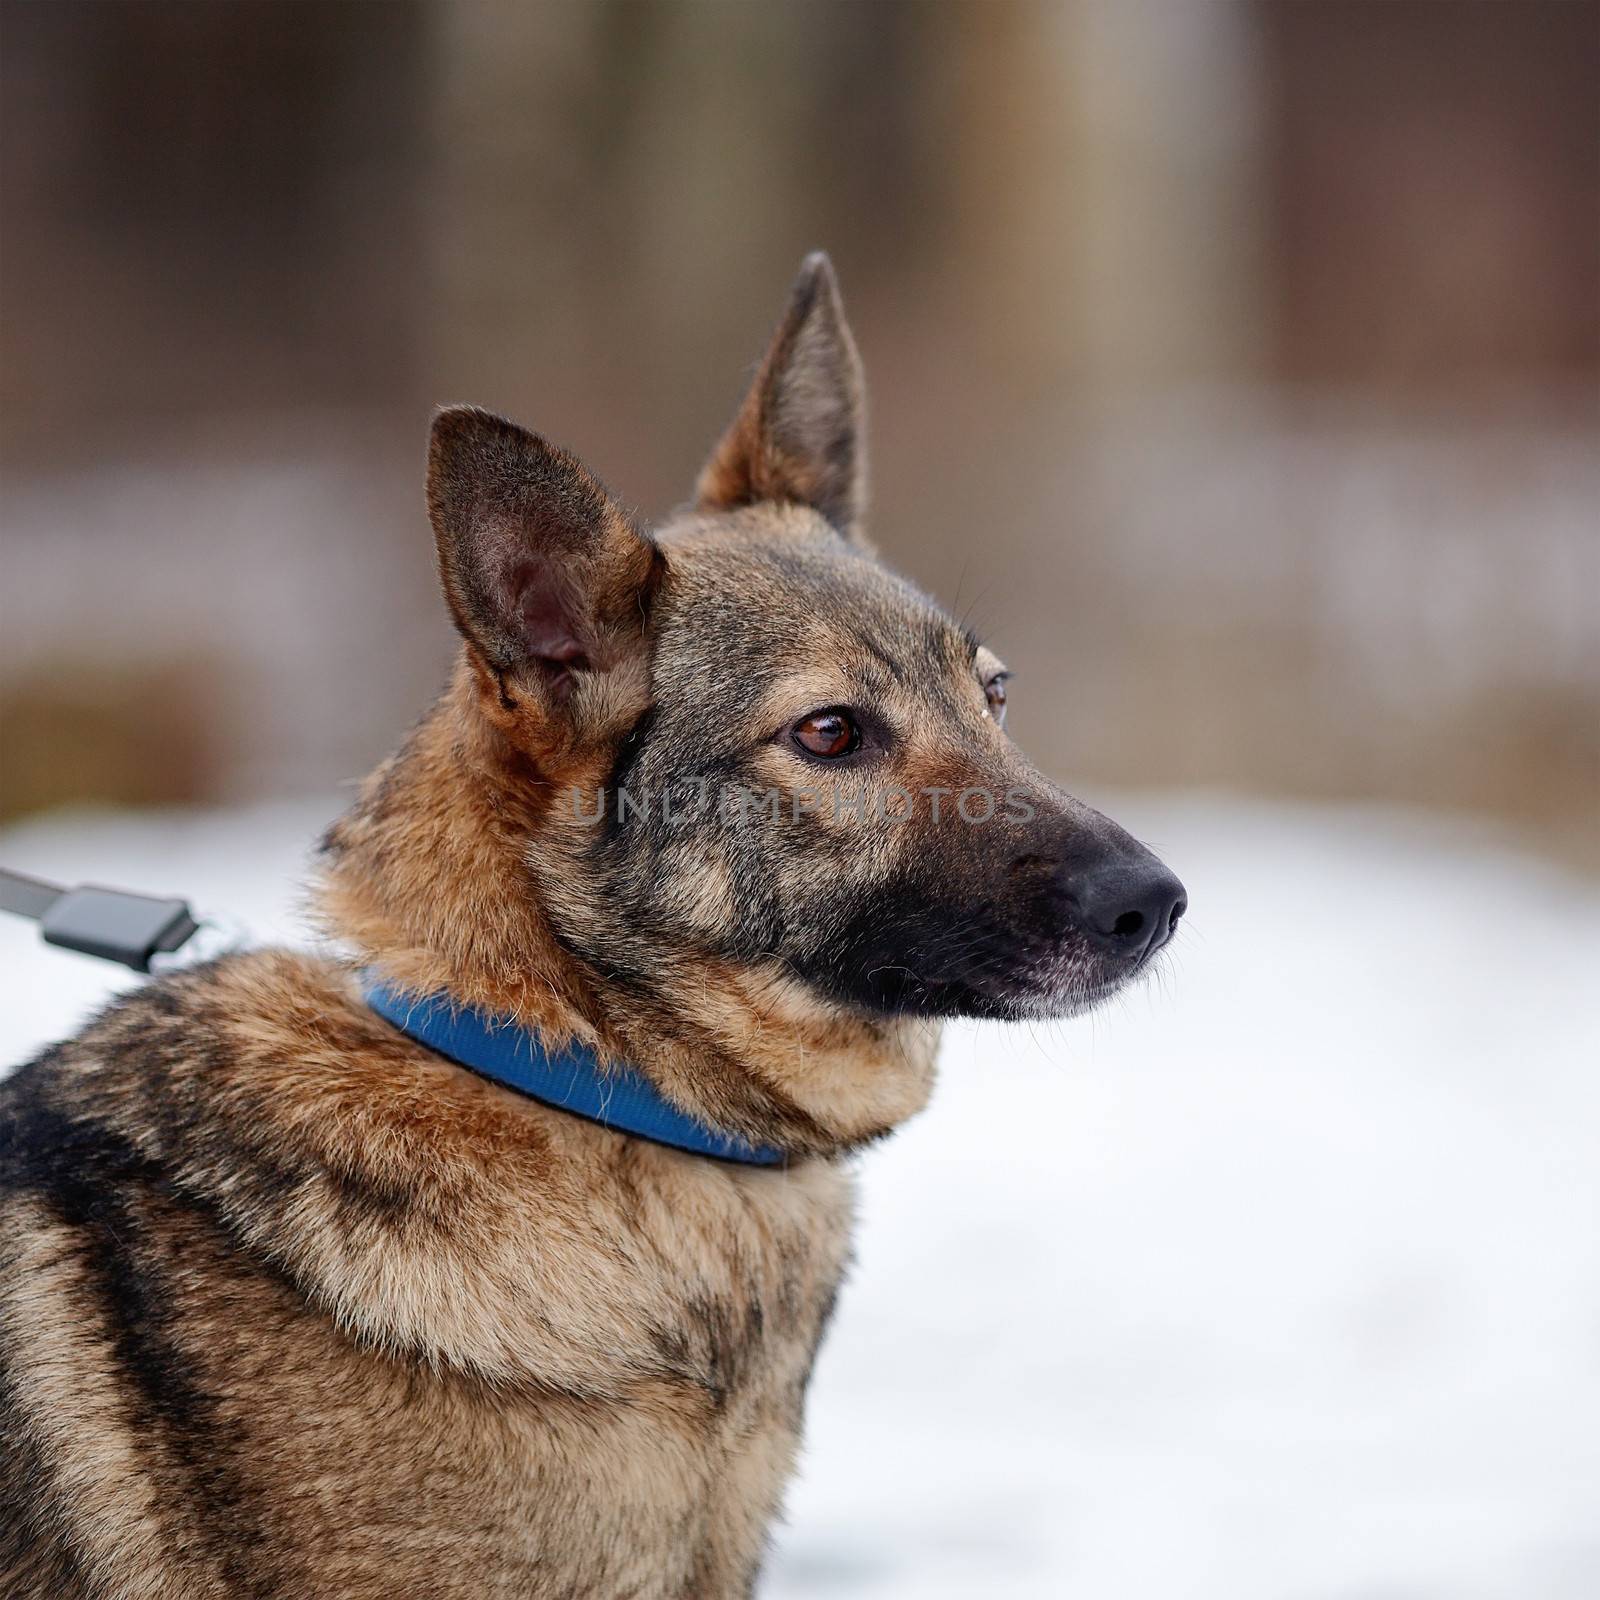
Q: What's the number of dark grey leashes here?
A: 1